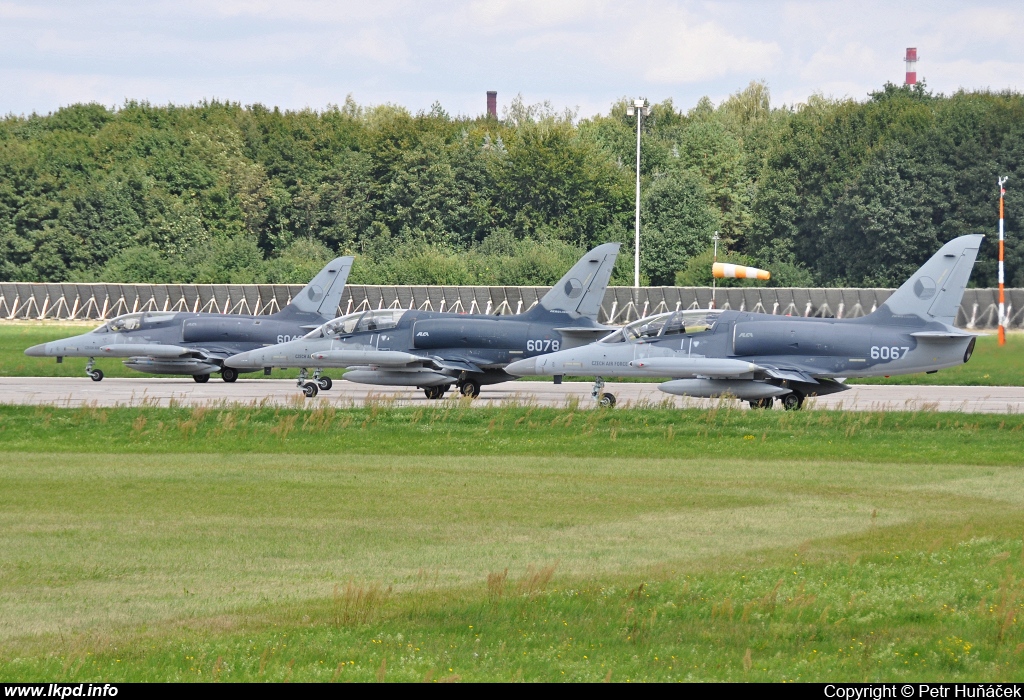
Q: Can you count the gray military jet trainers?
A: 3